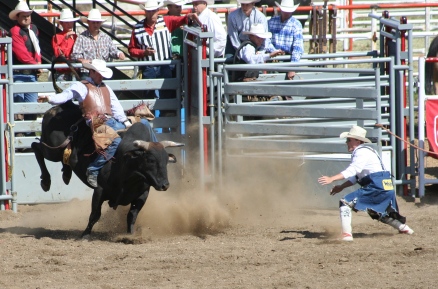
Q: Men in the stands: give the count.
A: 9